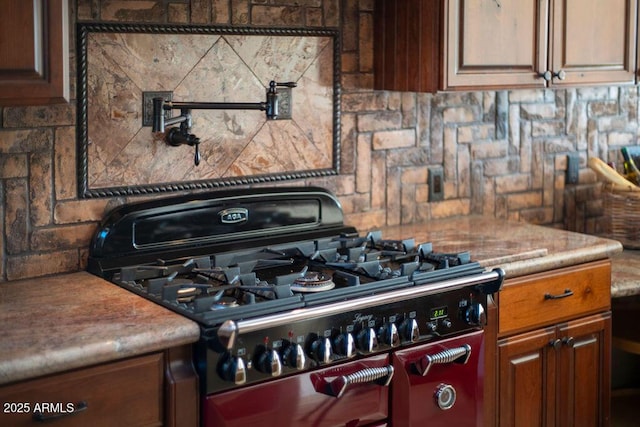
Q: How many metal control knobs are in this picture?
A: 9